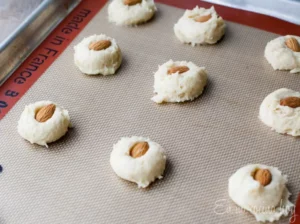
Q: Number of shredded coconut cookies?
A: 9